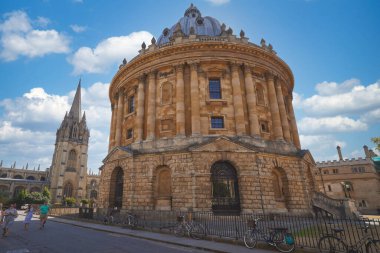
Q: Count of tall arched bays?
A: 4